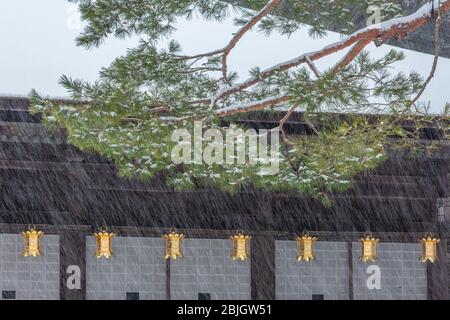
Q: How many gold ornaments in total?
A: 7